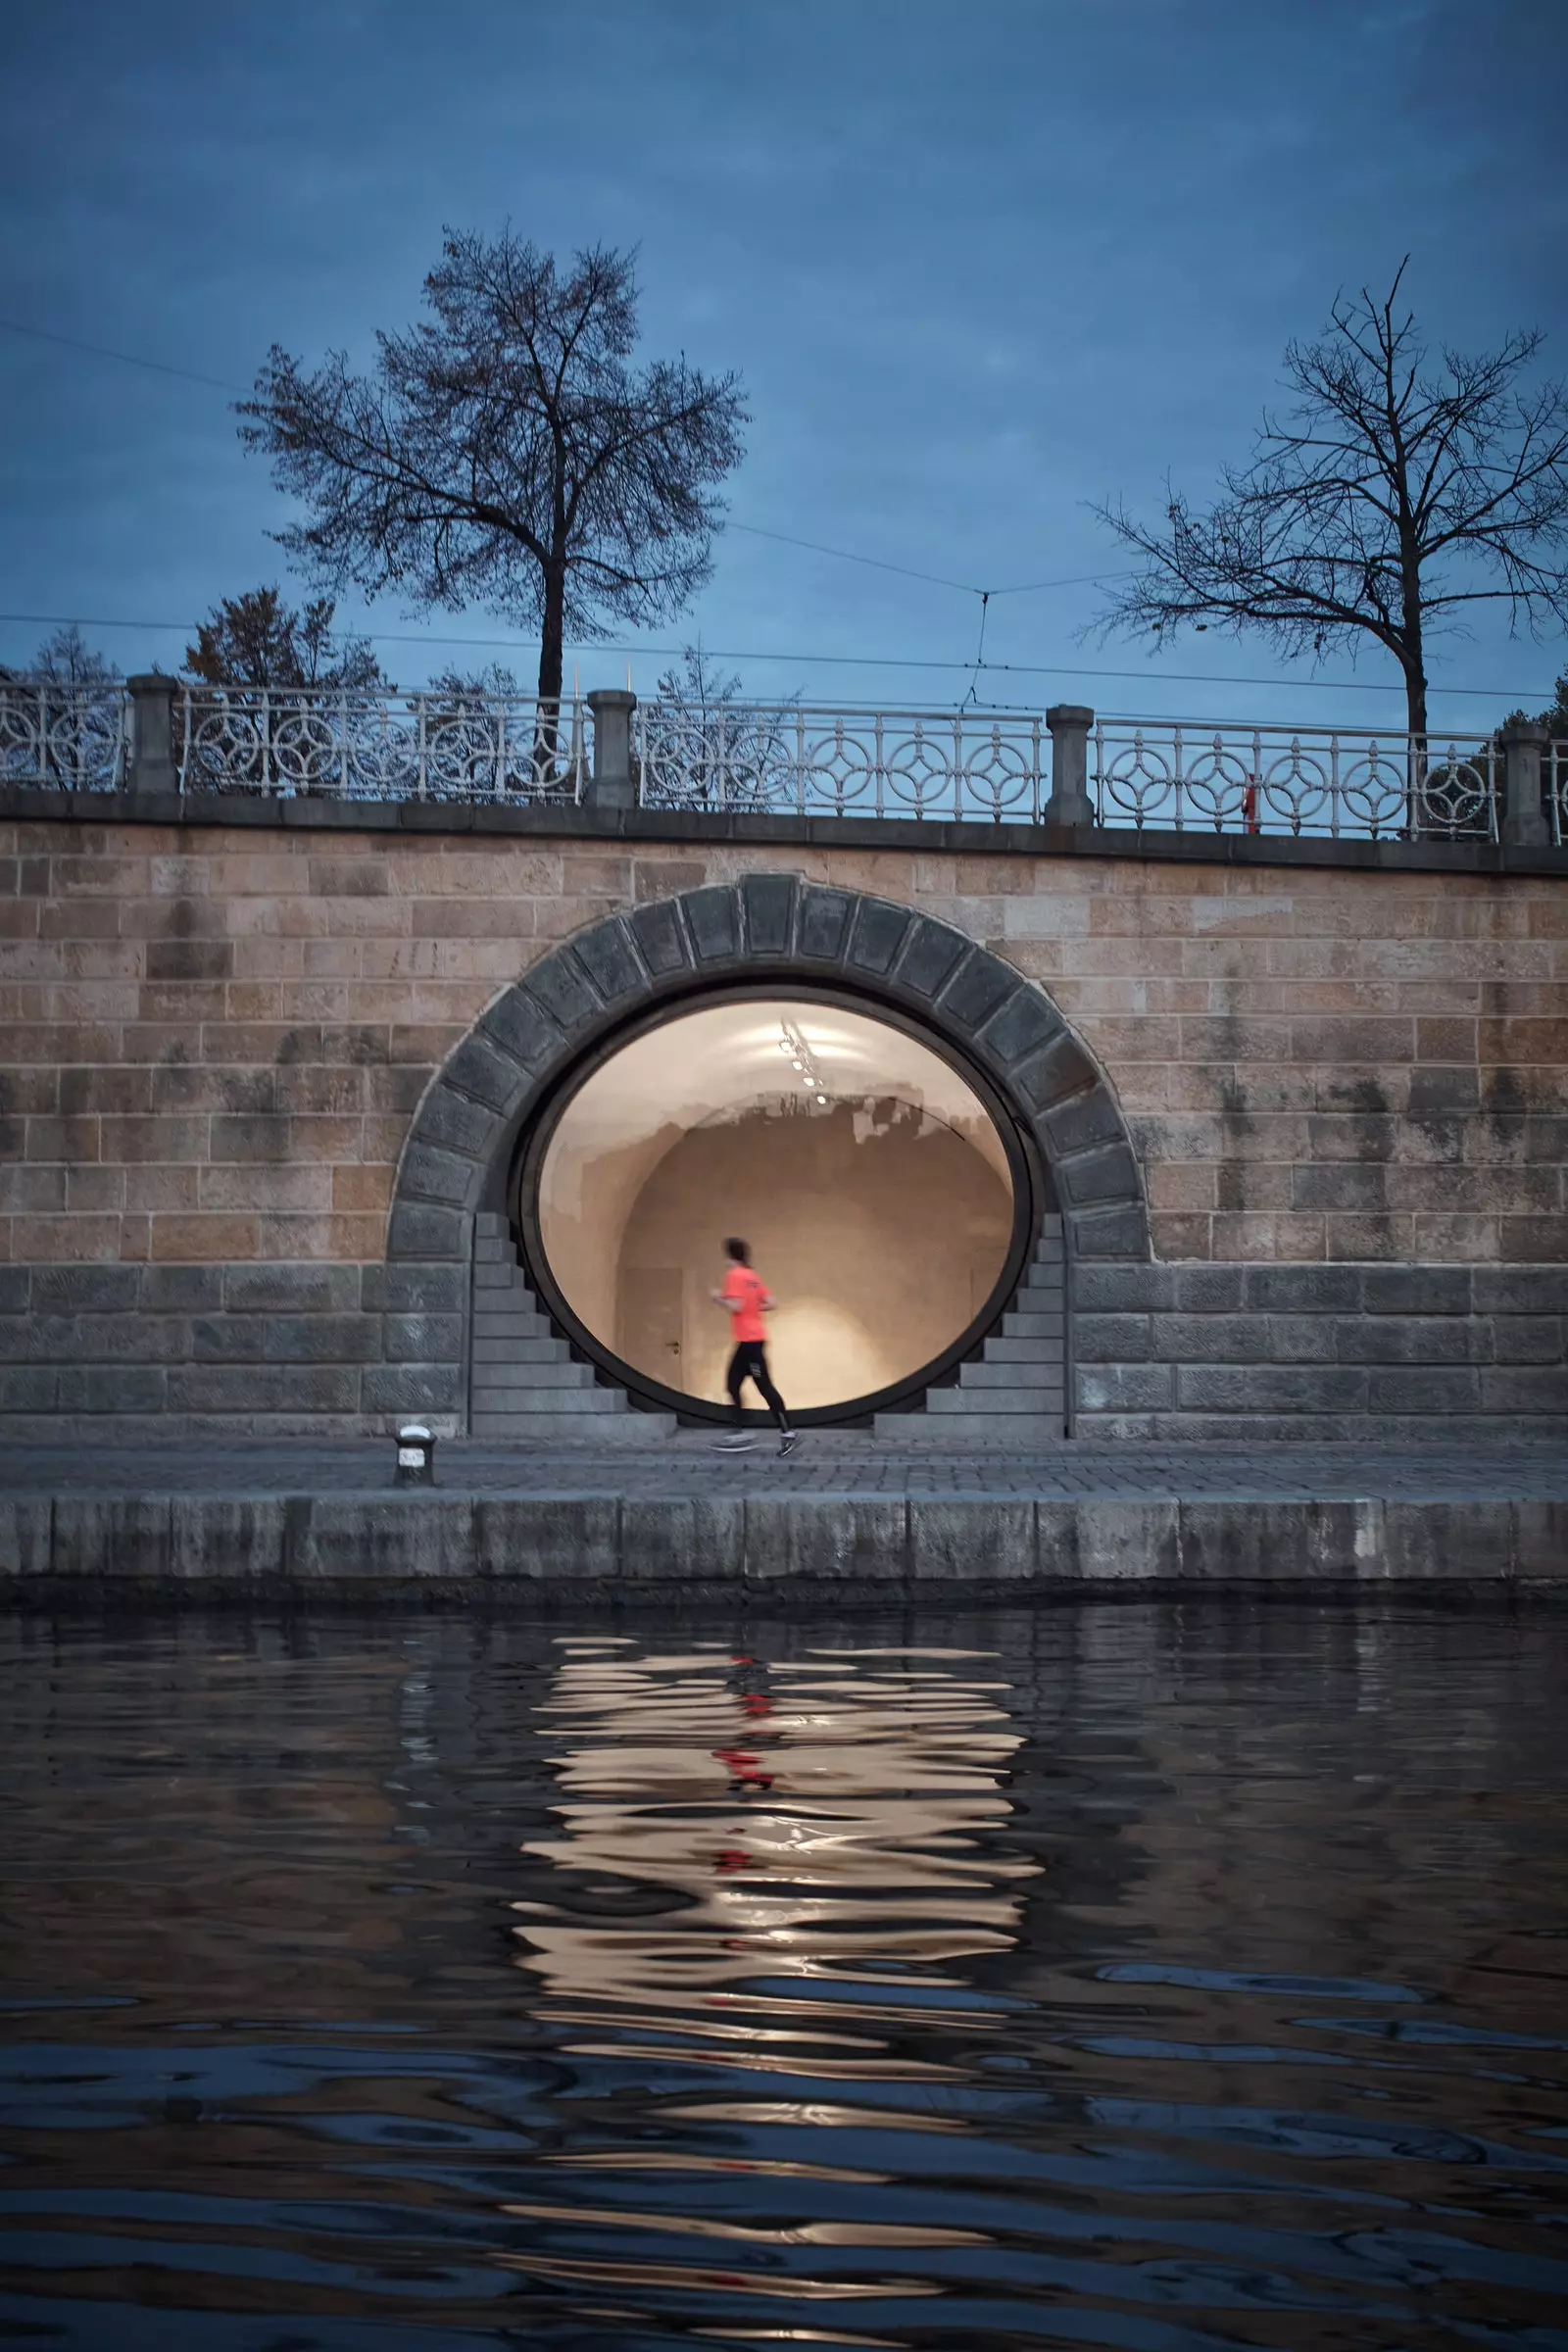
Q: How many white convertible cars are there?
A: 0